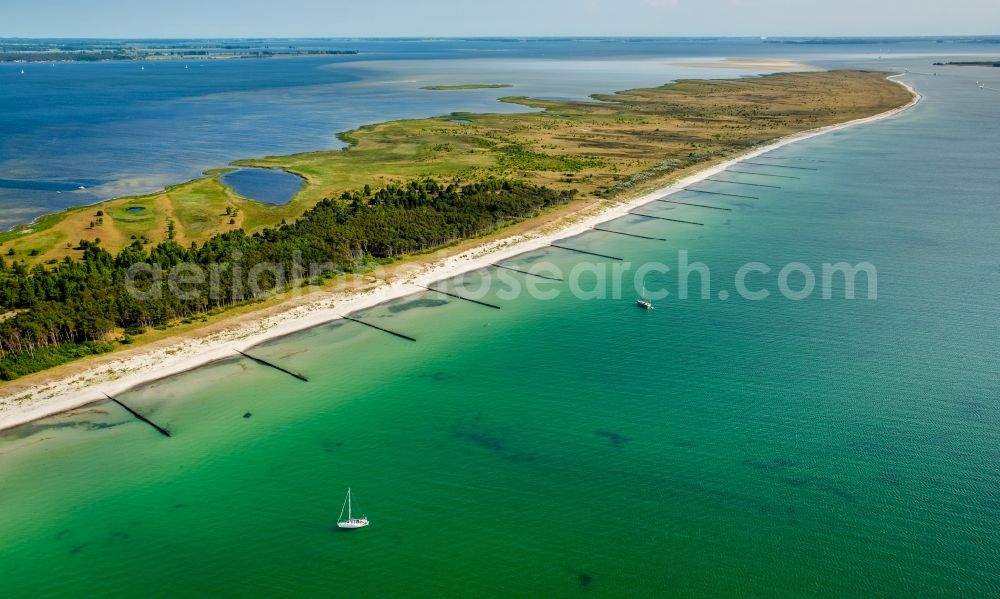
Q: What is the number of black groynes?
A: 14